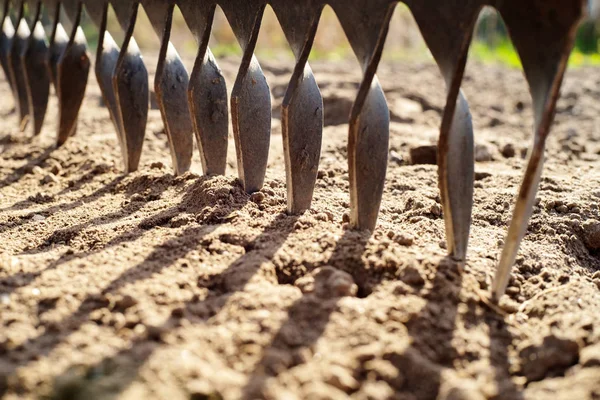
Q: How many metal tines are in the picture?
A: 14